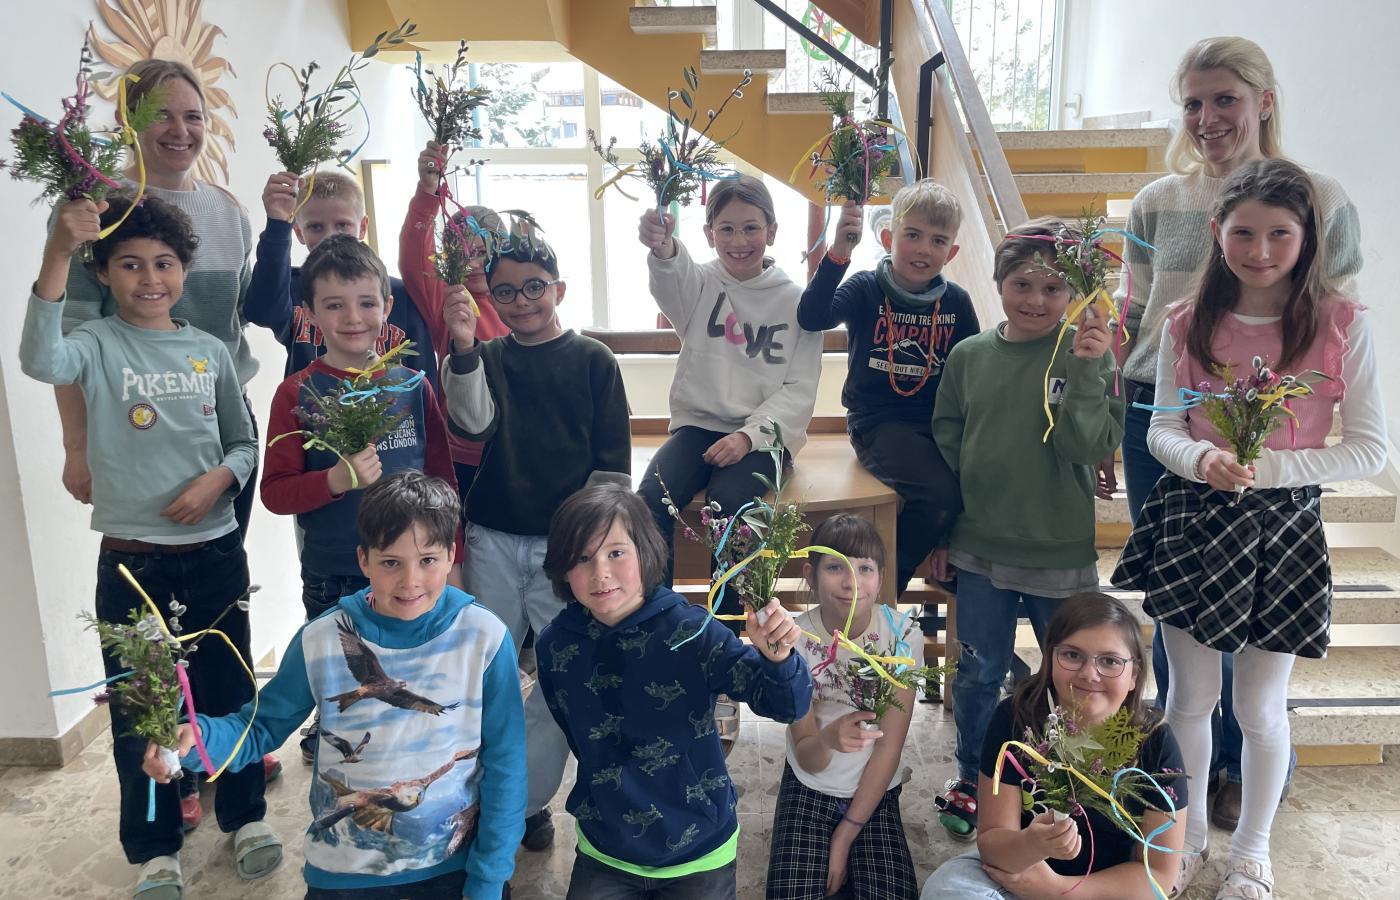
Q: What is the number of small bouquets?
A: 13